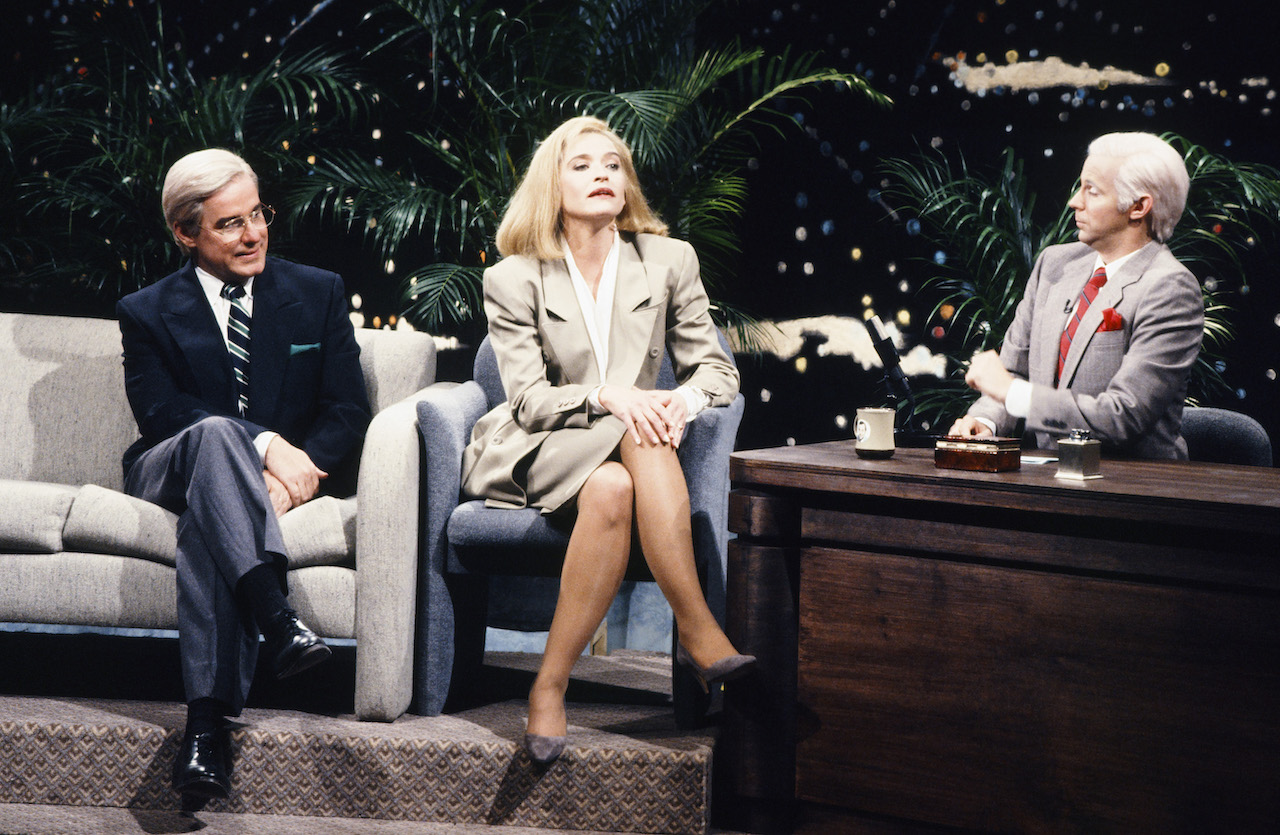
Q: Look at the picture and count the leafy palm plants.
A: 3